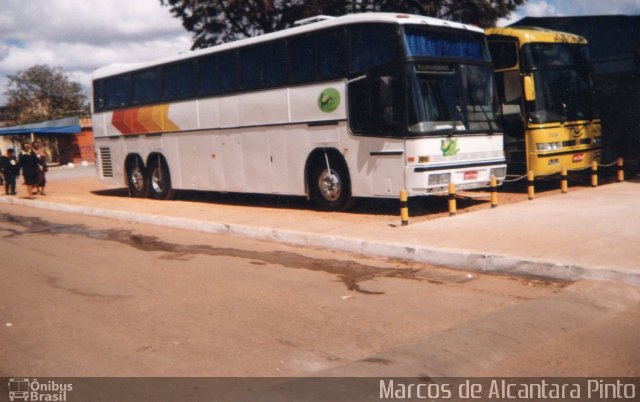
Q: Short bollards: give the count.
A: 7